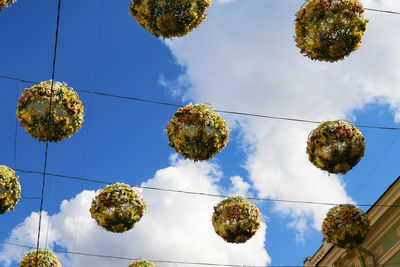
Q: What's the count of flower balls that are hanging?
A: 12